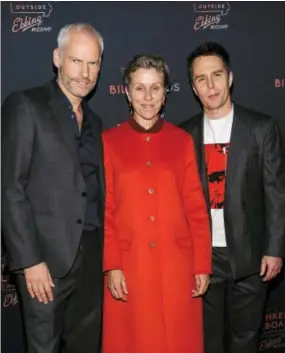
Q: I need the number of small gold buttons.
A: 5